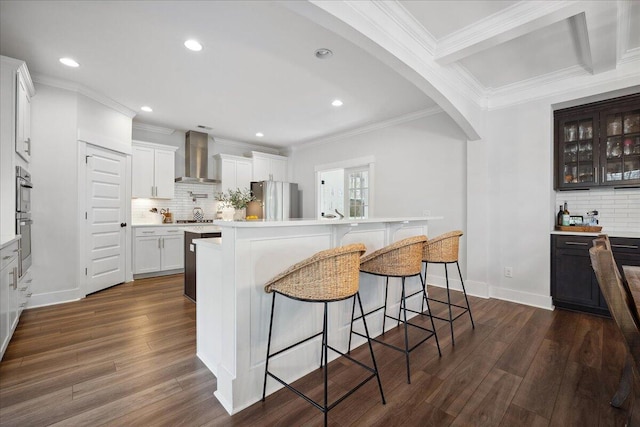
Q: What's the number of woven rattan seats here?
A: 3